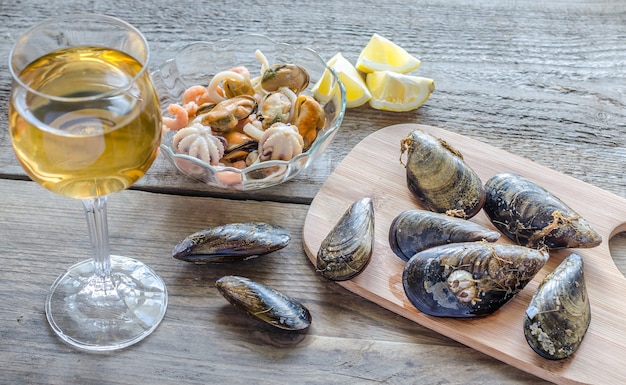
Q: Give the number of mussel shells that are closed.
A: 8